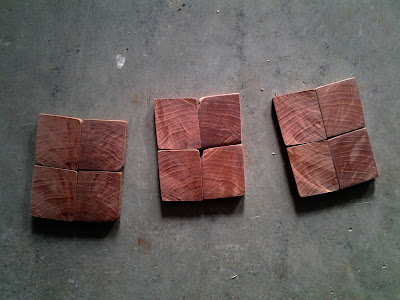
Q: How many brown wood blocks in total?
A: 12